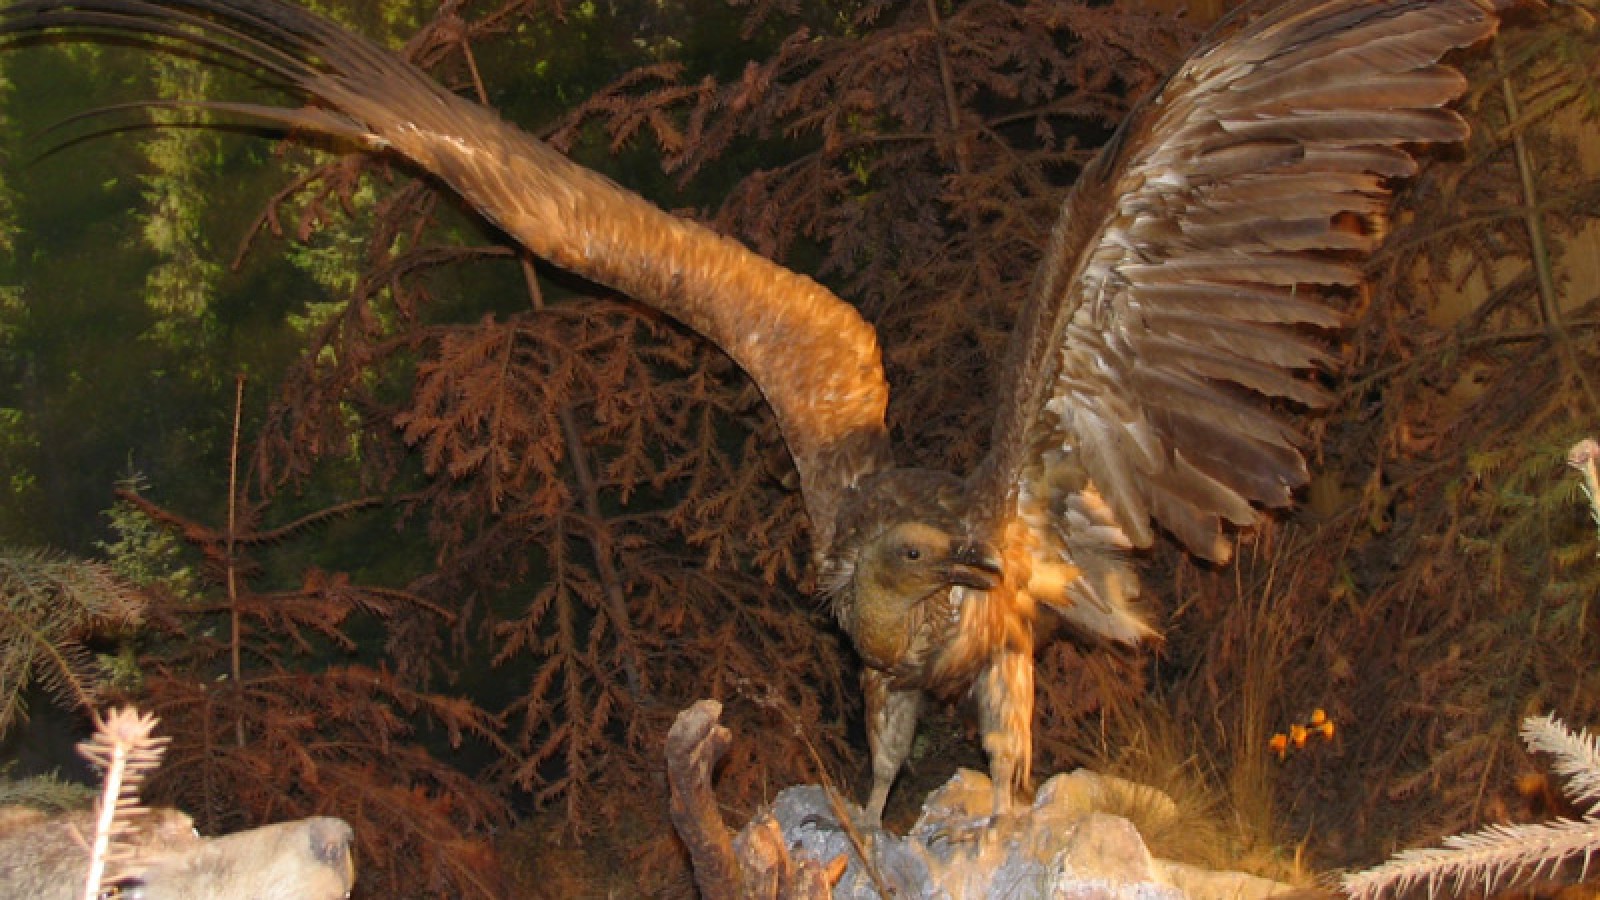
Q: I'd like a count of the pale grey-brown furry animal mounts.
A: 1